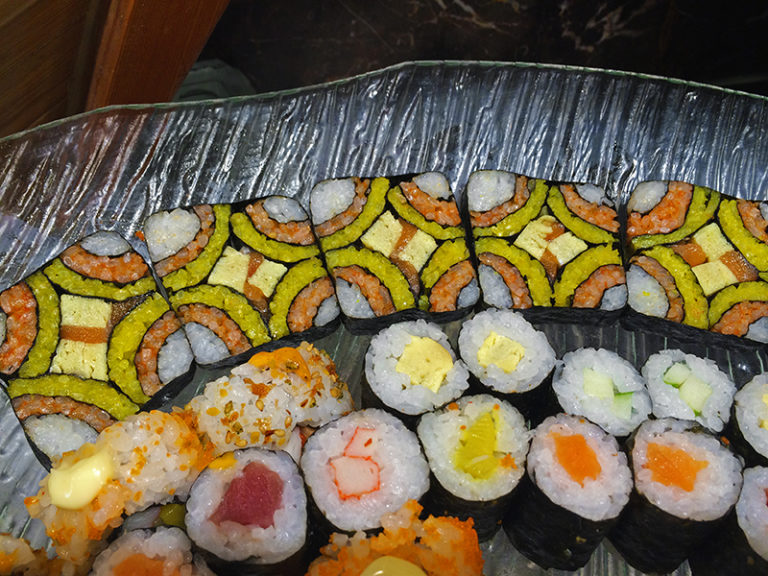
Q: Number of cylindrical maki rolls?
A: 12